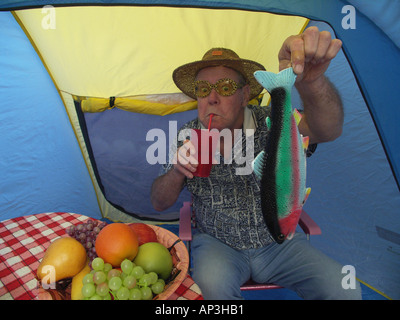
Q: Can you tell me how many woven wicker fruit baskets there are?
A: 1